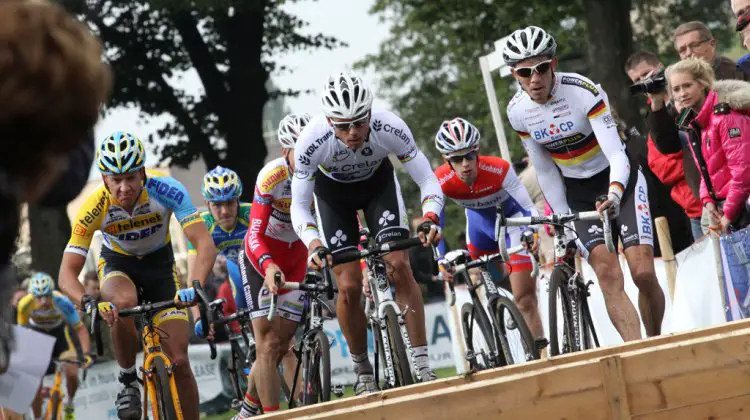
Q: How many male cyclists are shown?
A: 7